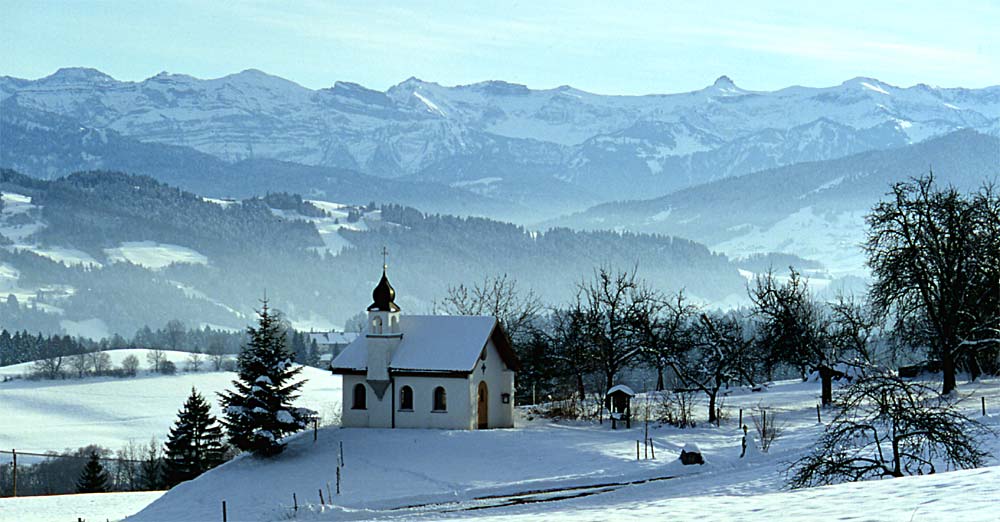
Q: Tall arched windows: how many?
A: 3